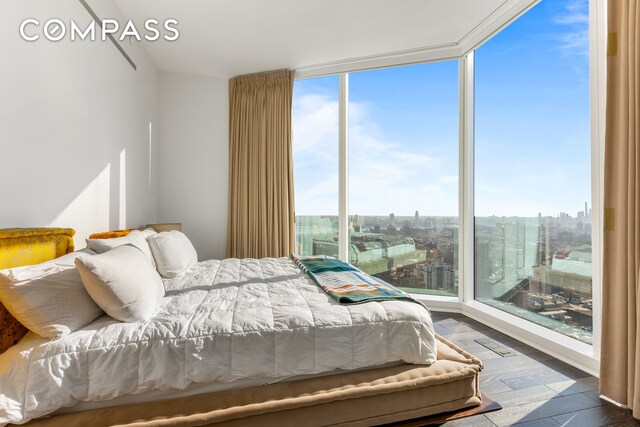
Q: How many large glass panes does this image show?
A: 3